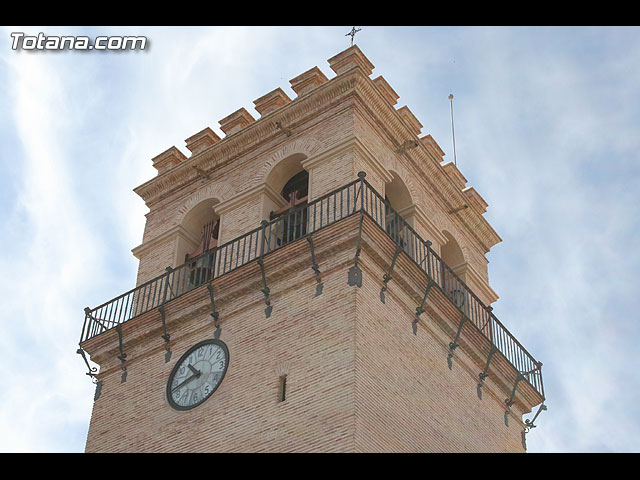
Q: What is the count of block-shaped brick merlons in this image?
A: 11